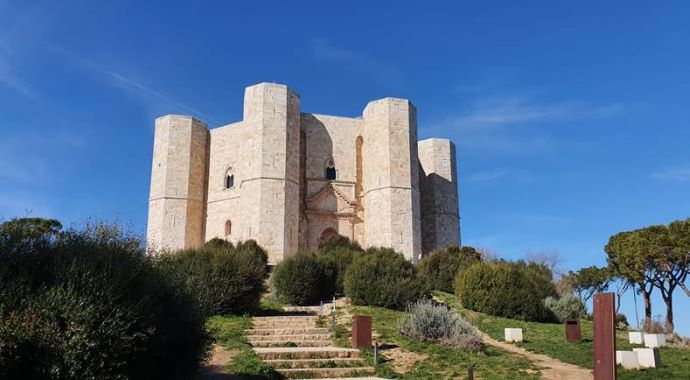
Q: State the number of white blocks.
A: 5